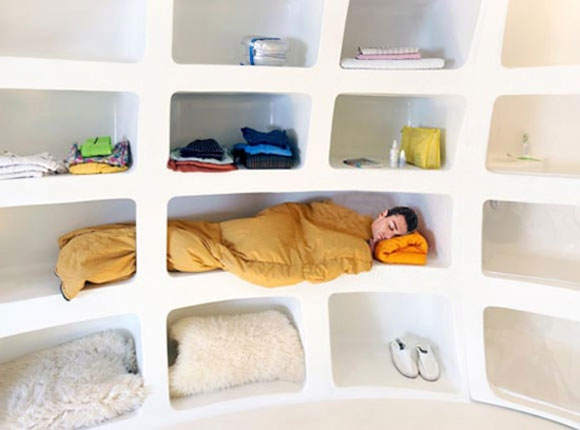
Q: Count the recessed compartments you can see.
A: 15